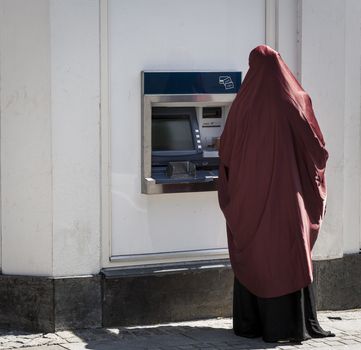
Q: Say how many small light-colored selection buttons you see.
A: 4